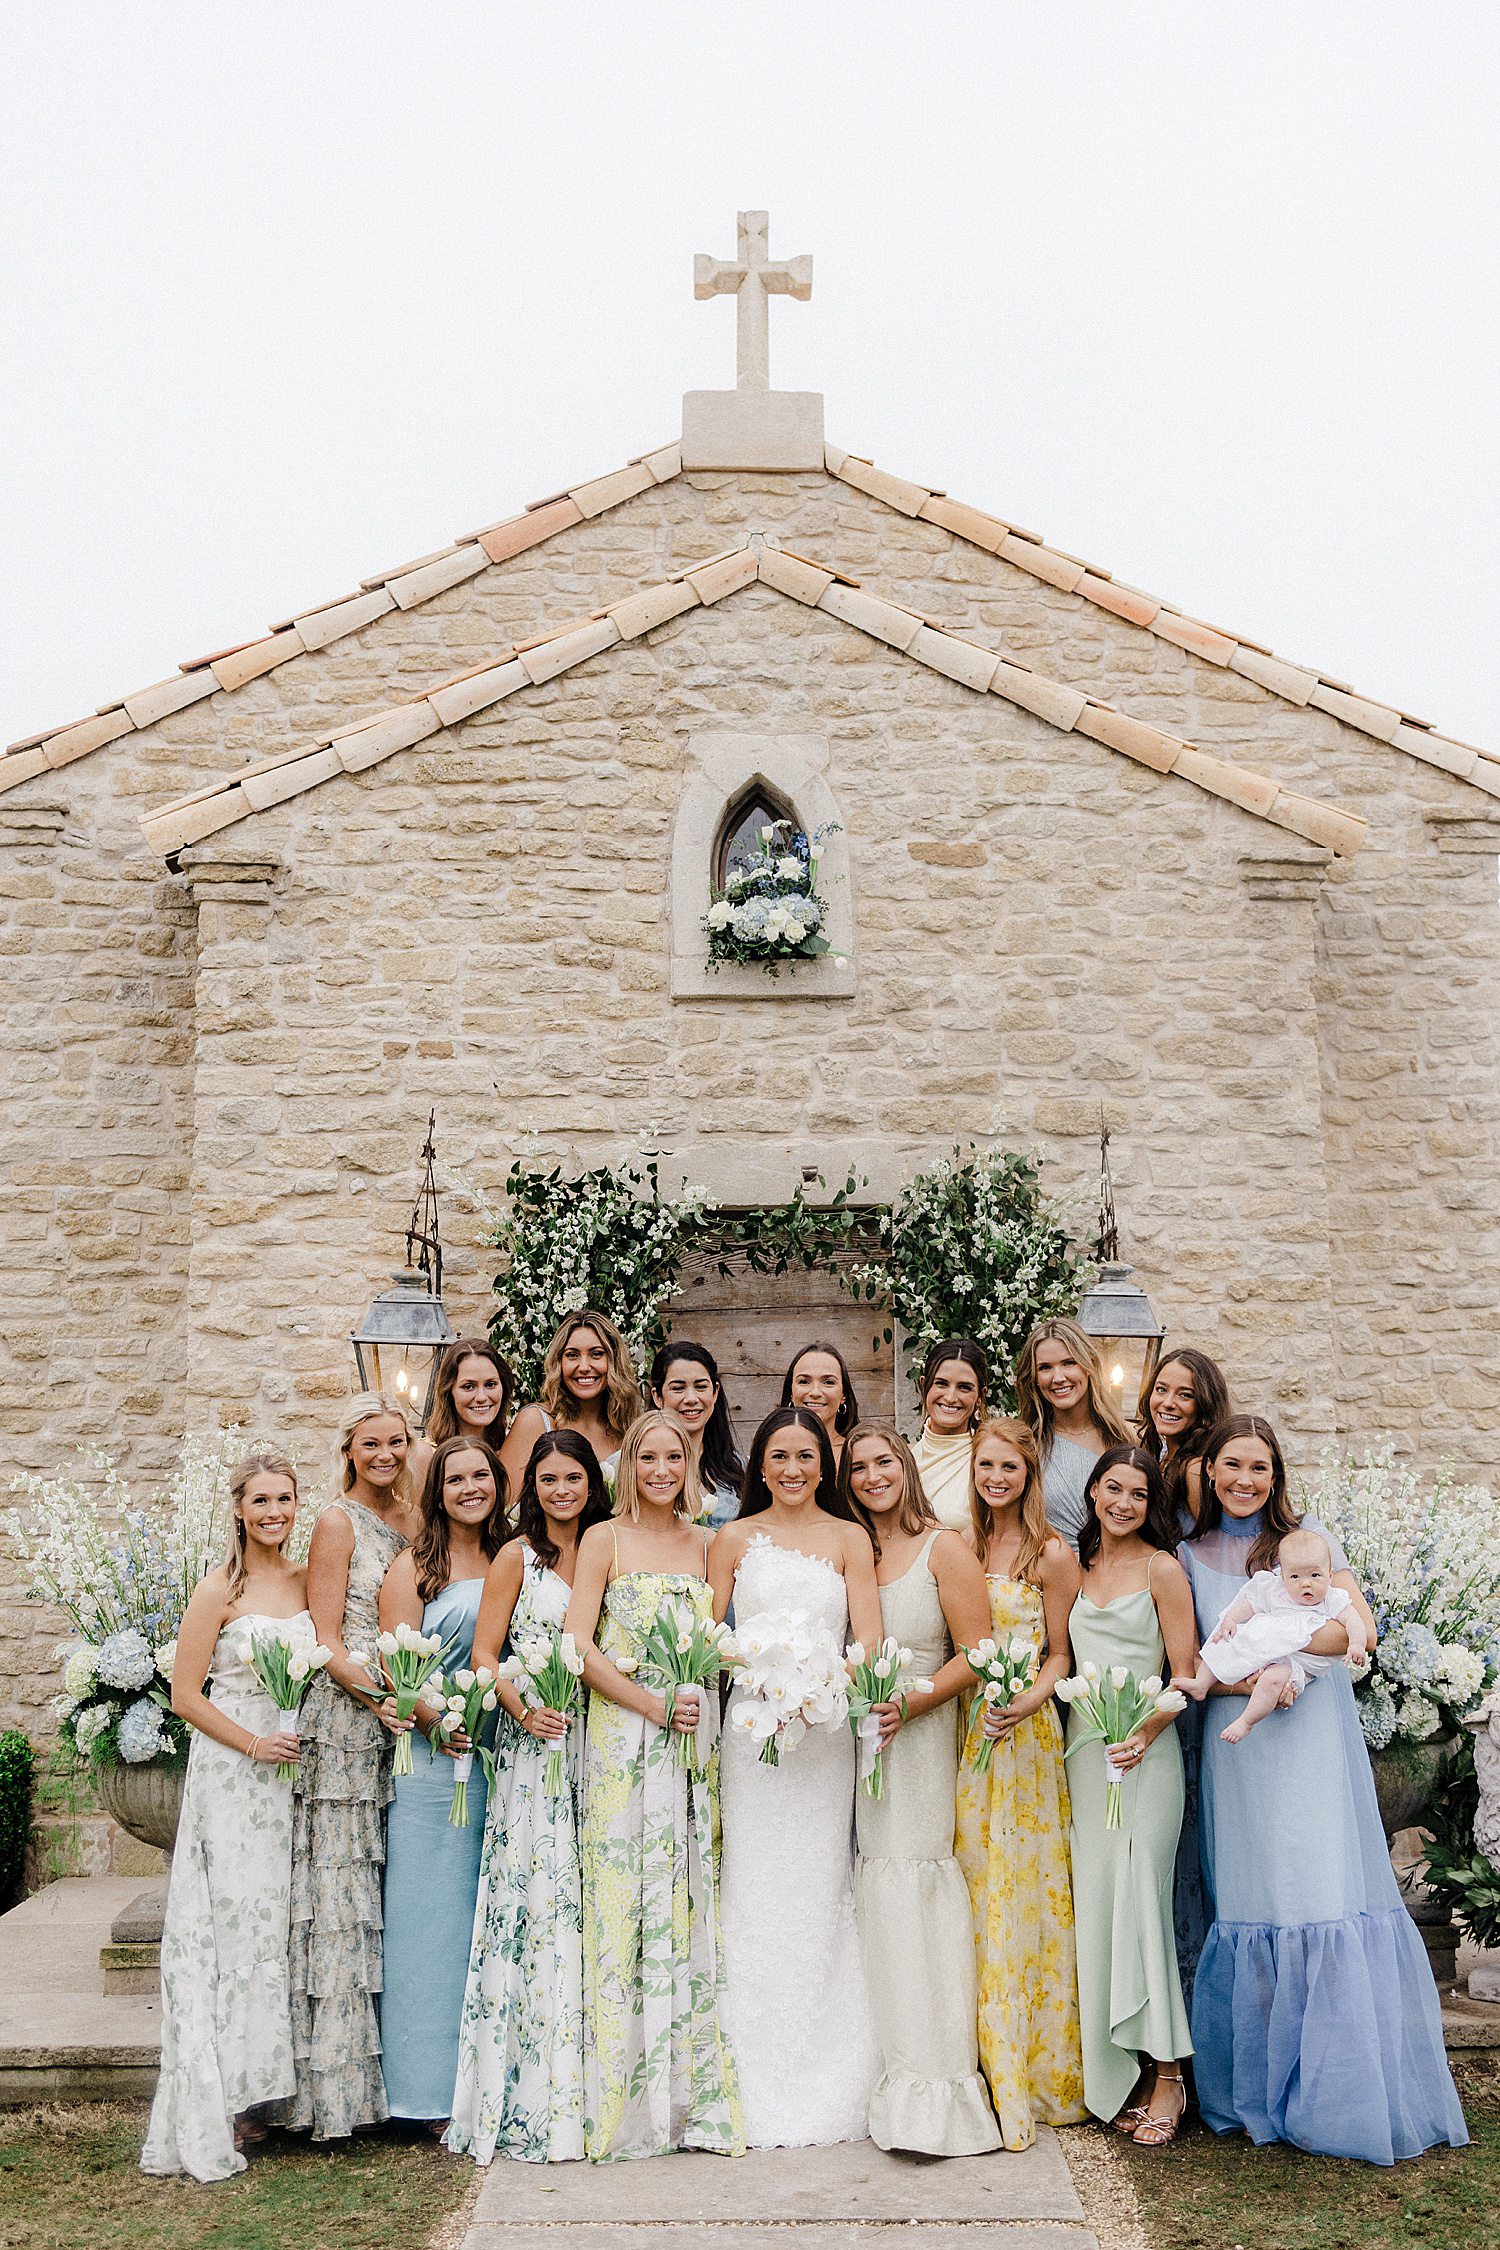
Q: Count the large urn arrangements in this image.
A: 2